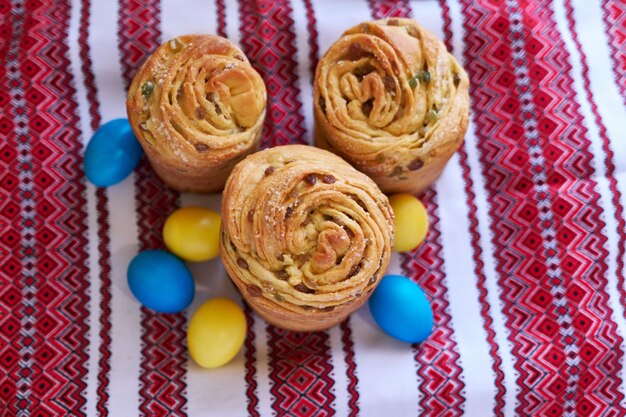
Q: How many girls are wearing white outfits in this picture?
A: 0